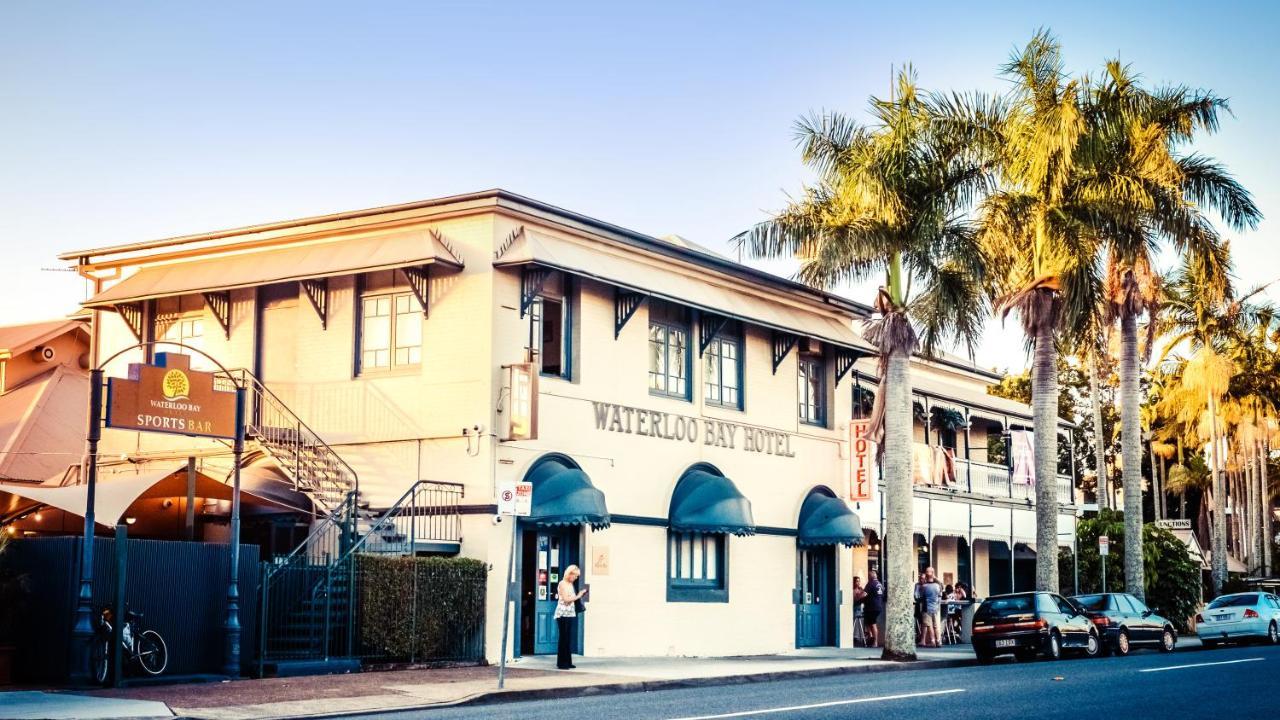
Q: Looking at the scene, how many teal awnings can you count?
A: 3